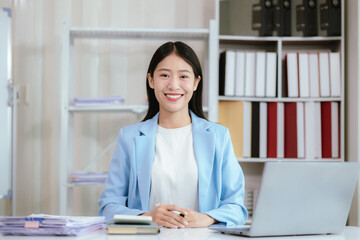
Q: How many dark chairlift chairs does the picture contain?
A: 0